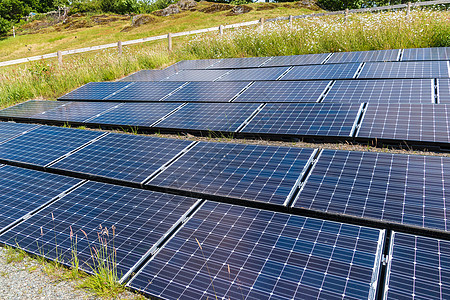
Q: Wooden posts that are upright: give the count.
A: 8